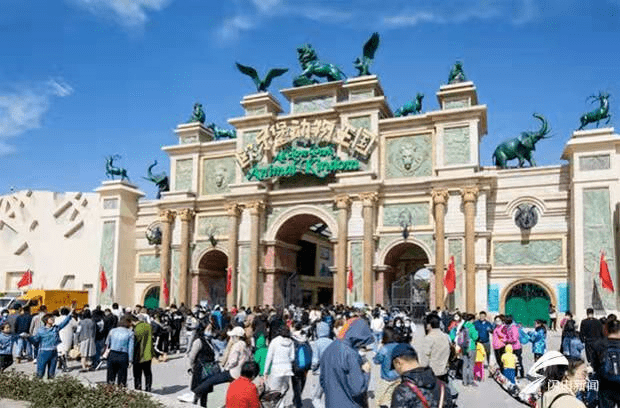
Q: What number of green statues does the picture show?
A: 11